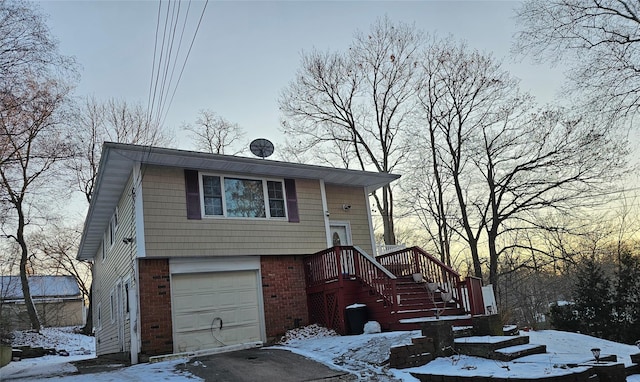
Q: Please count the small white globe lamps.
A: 3